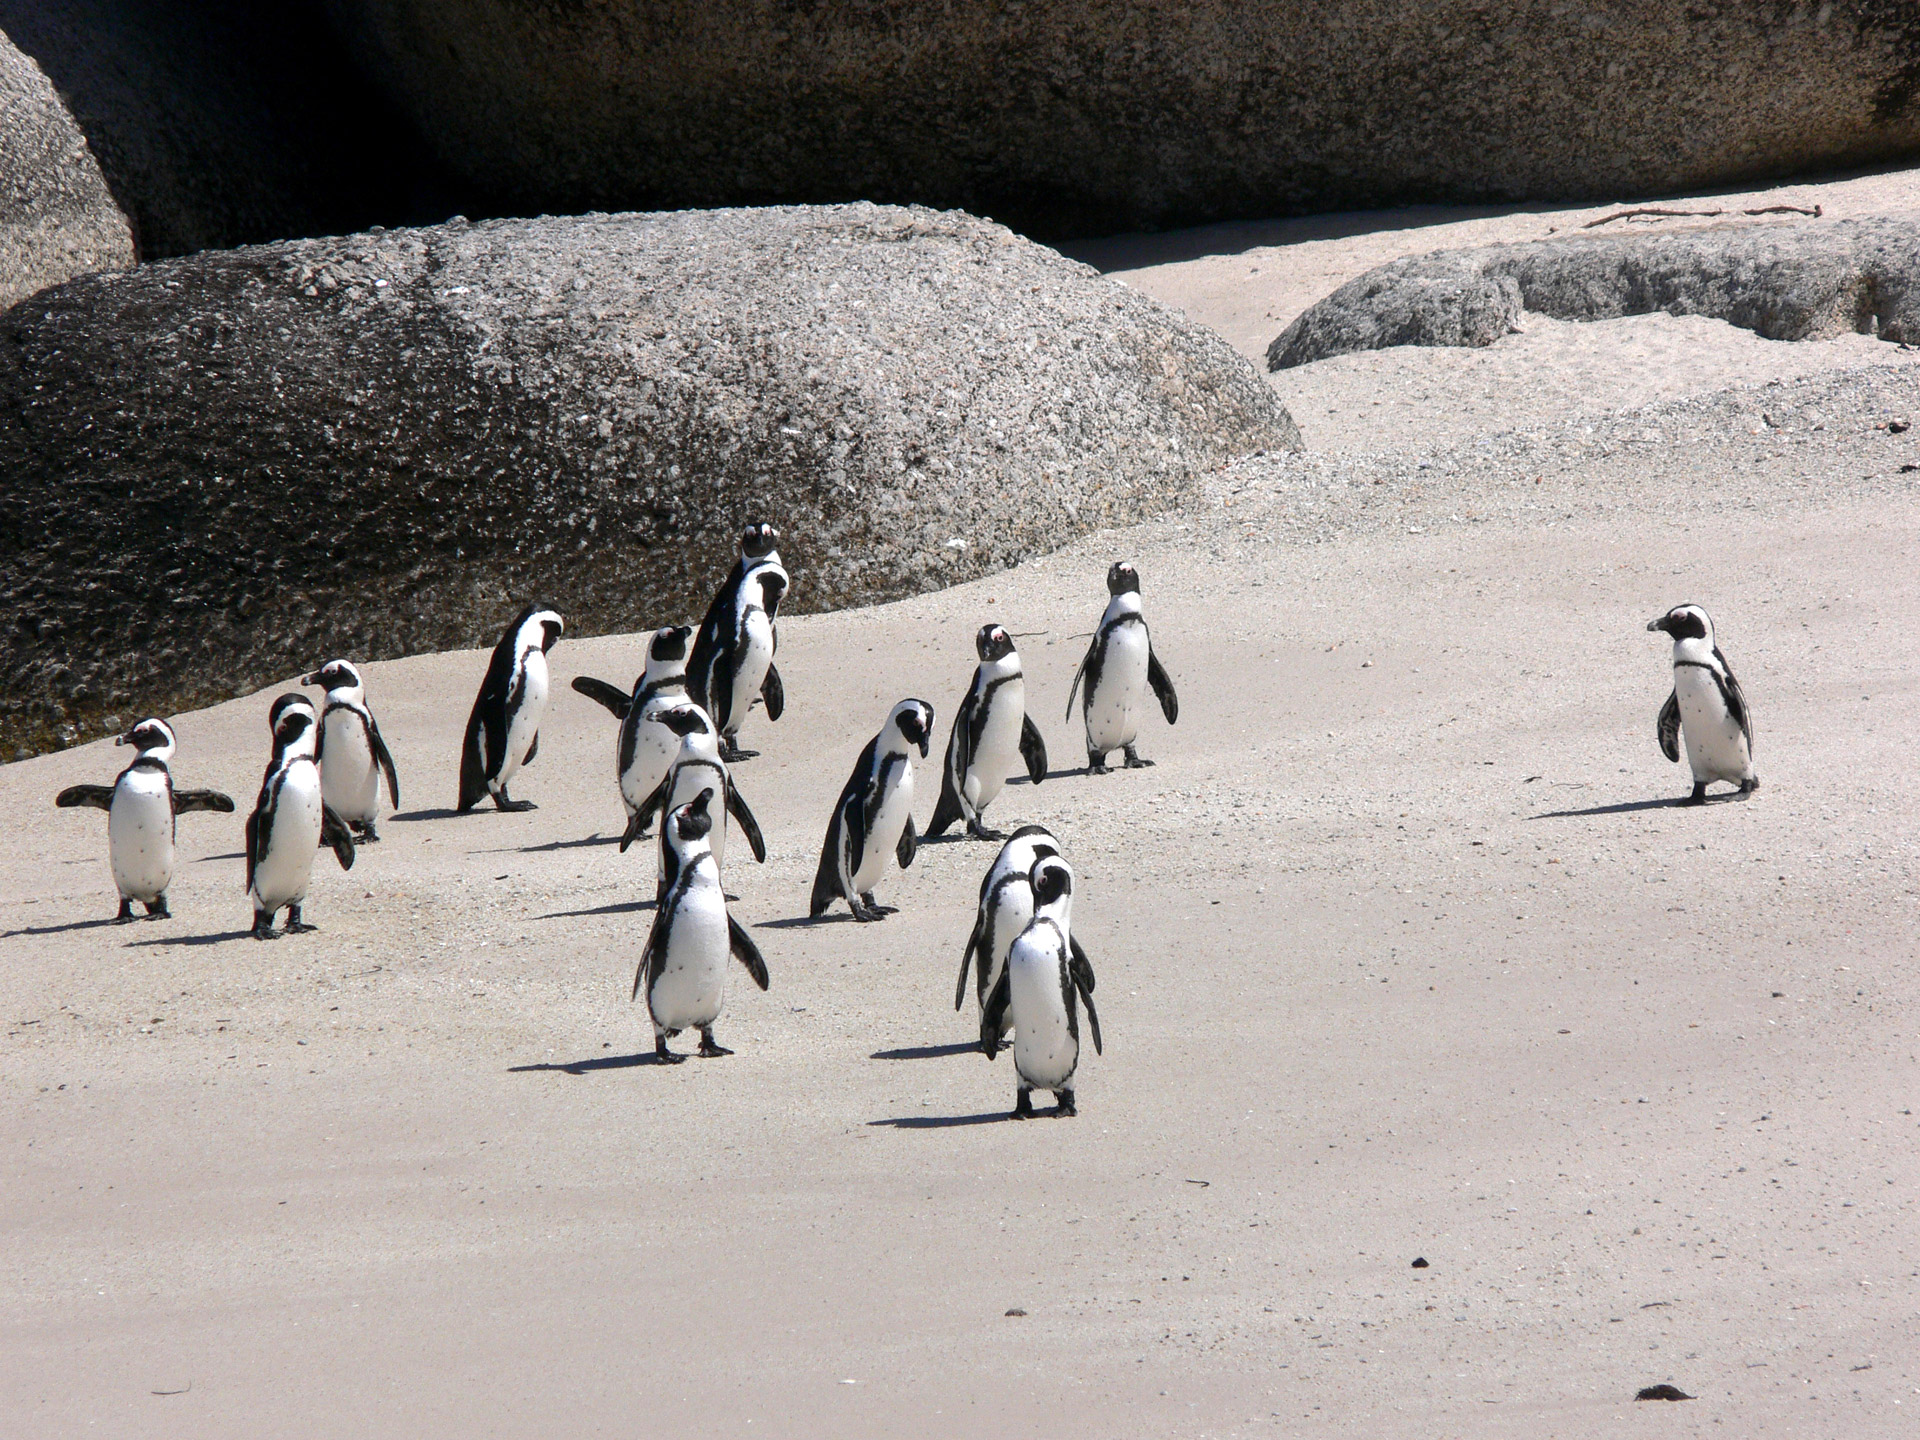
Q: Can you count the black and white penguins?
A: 15